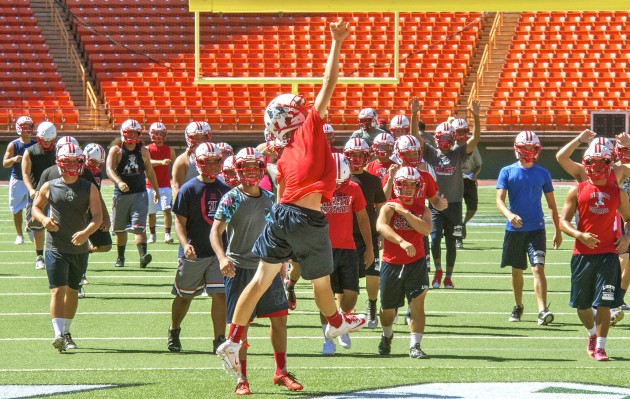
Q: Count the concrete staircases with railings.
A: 2